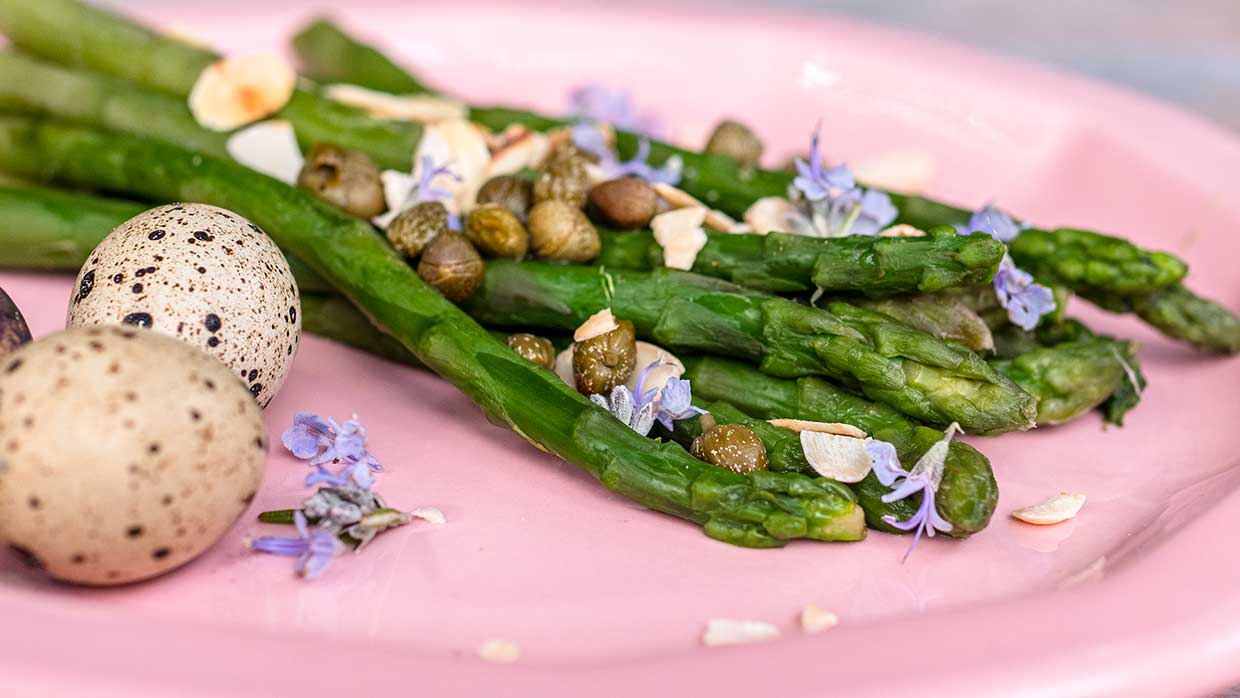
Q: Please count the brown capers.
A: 12